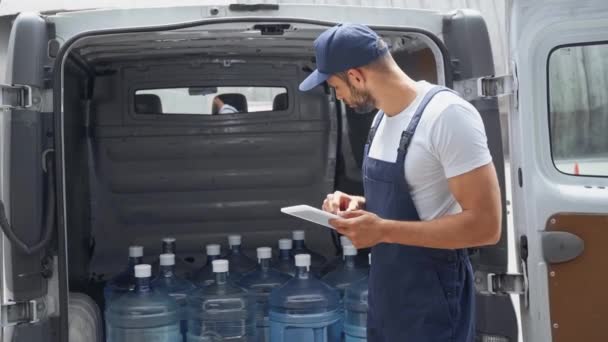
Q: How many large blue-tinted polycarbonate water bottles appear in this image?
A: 14